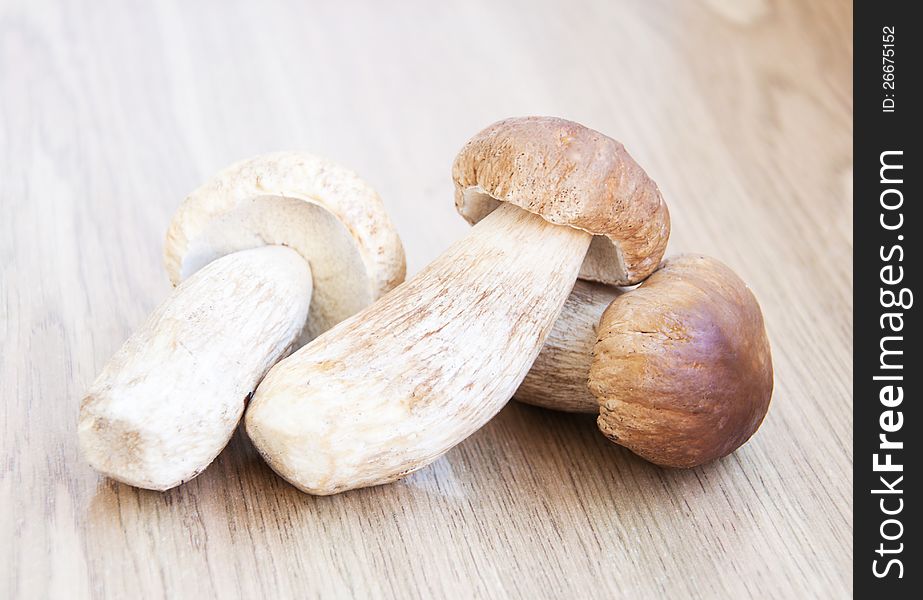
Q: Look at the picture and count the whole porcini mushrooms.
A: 3